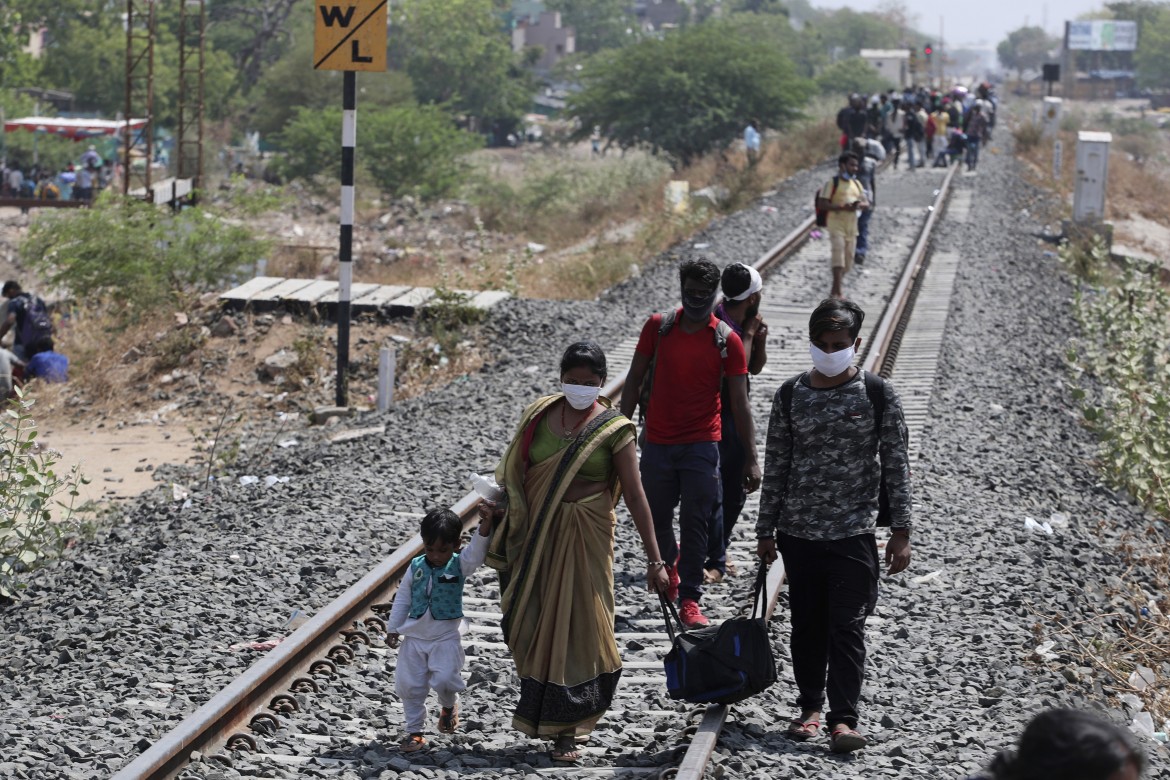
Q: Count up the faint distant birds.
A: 0